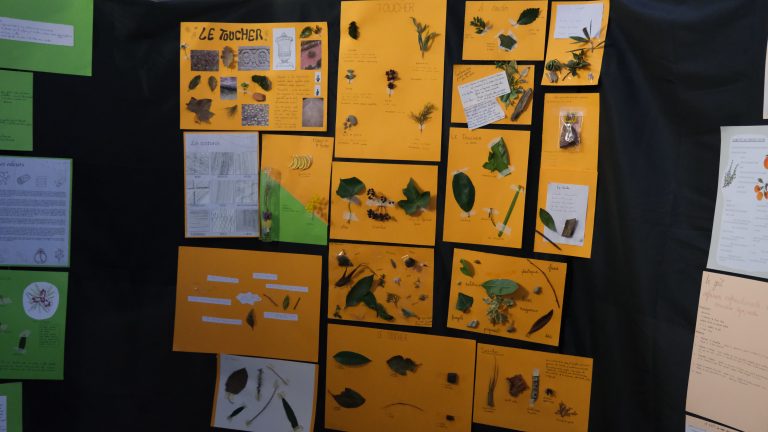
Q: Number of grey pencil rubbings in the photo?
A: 9